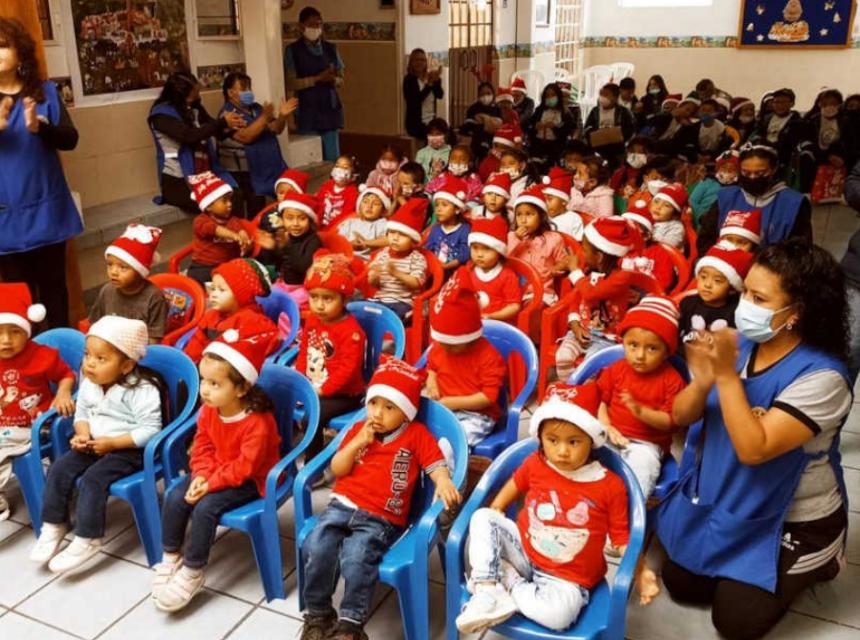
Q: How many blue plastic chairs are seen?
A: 9